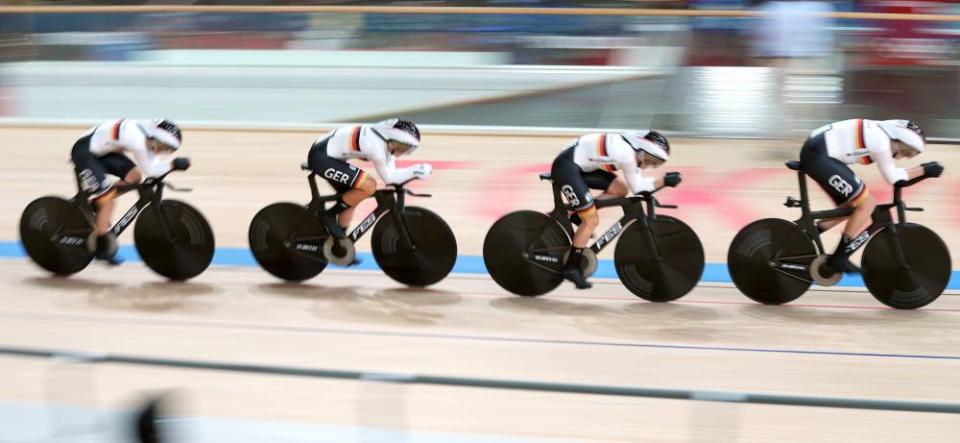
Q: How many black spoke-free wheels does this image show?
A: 8